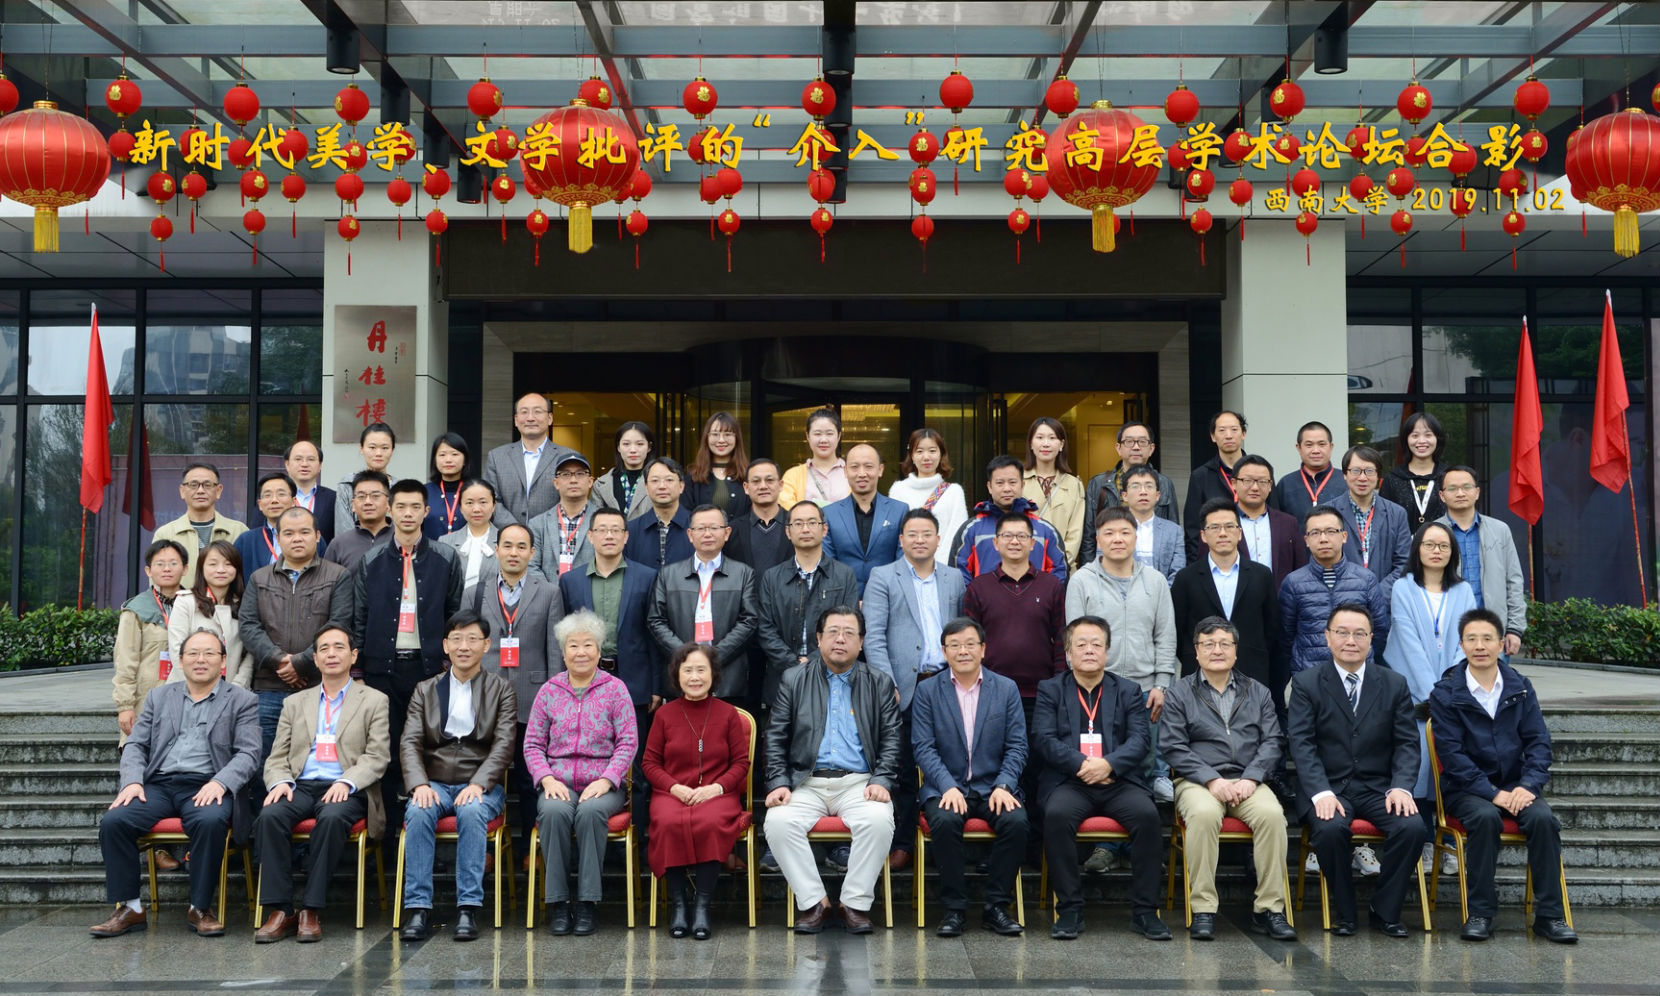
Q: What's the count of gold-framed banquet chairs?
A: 11